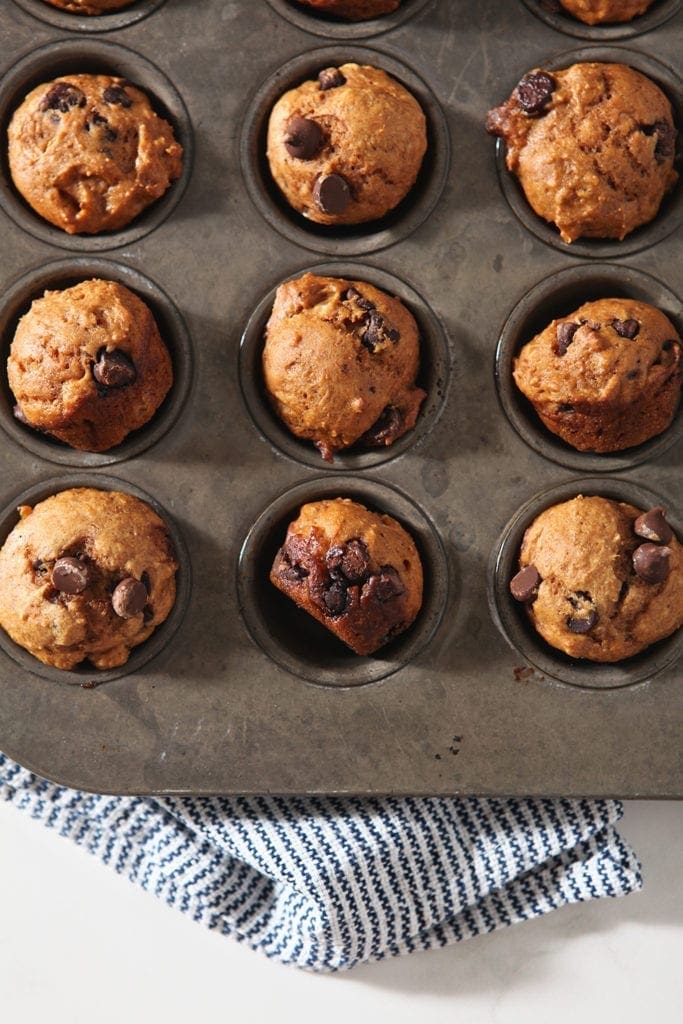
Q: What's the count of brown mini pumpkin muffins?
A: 12